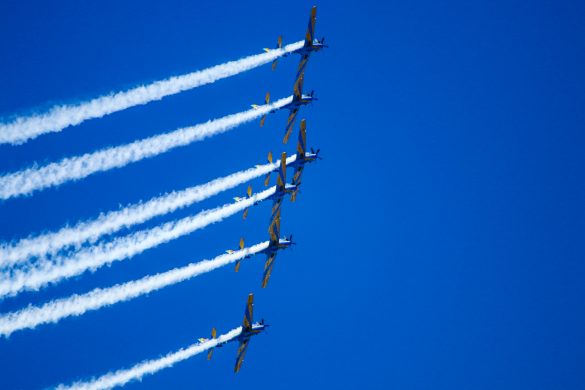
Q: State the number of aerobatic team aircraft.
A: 6